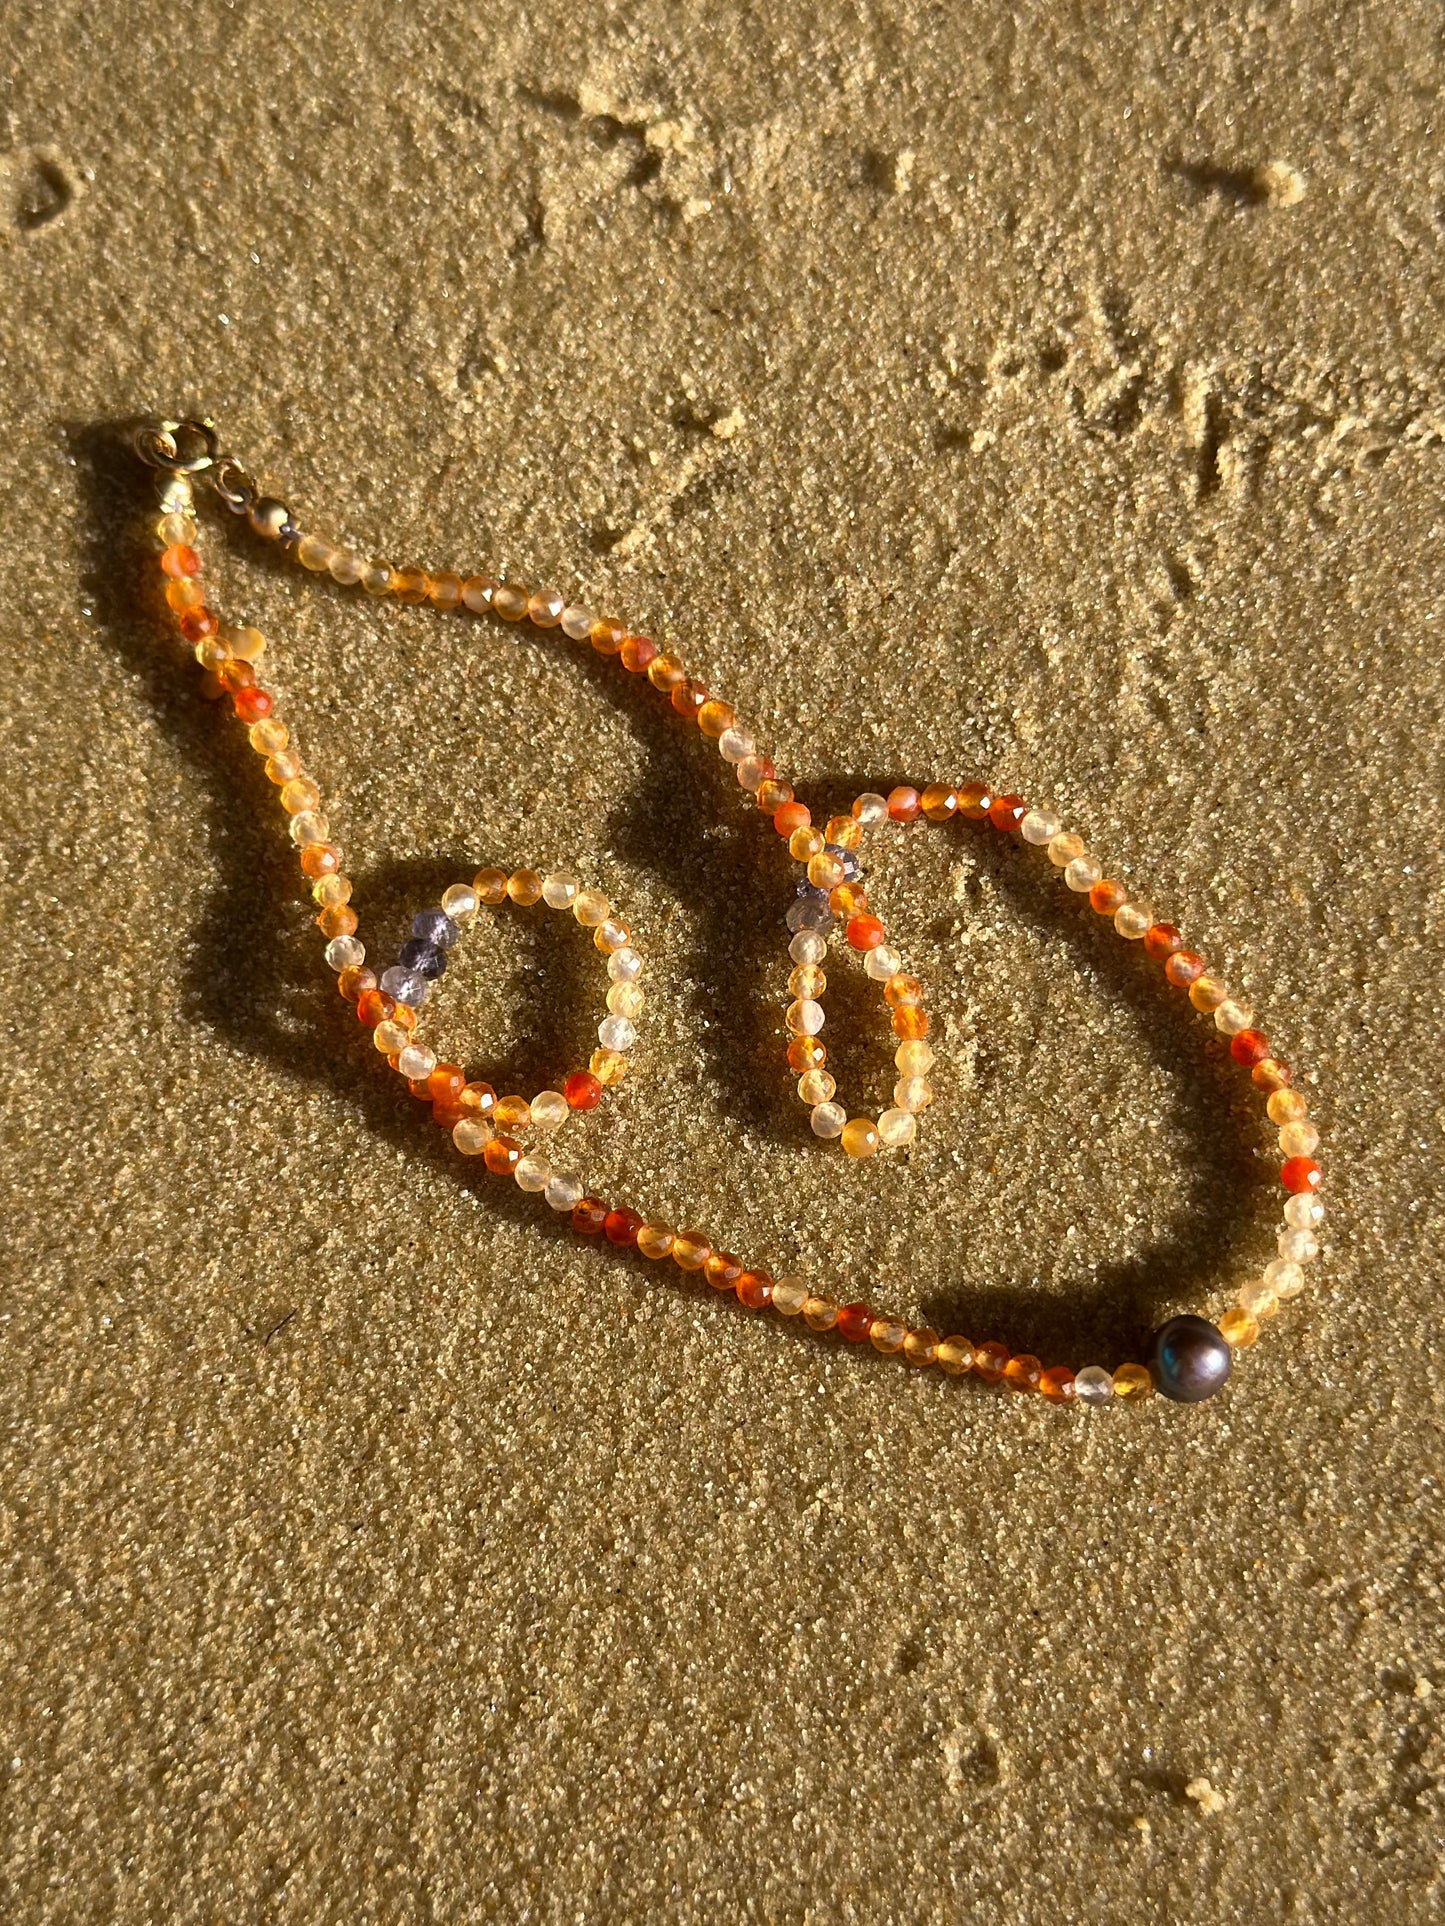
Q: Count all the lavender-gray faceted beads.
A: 6